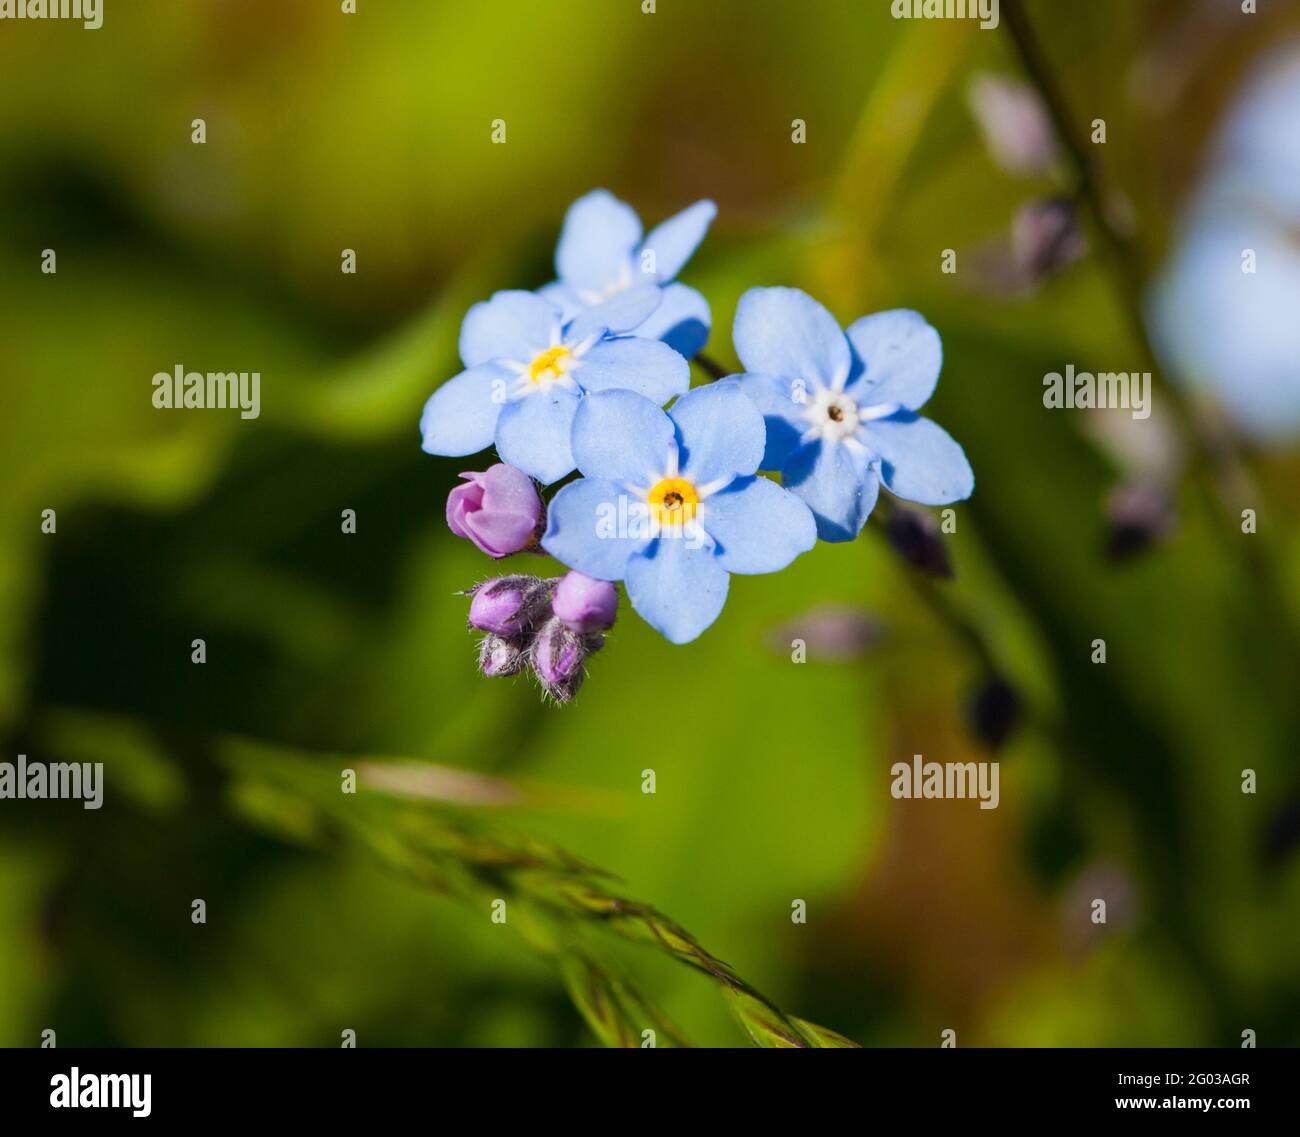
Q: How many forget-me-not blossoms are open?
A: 4